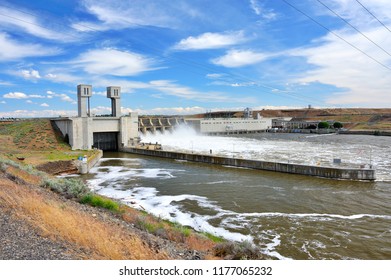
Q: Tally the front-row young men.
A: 0